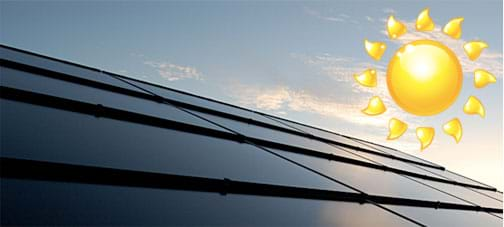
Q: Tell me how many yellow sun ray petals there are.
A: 12